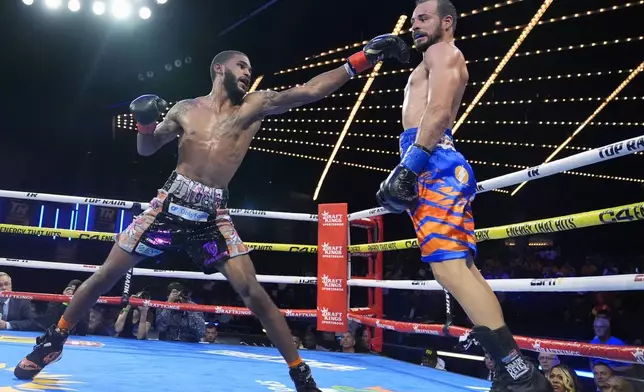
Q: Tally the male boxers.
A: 2